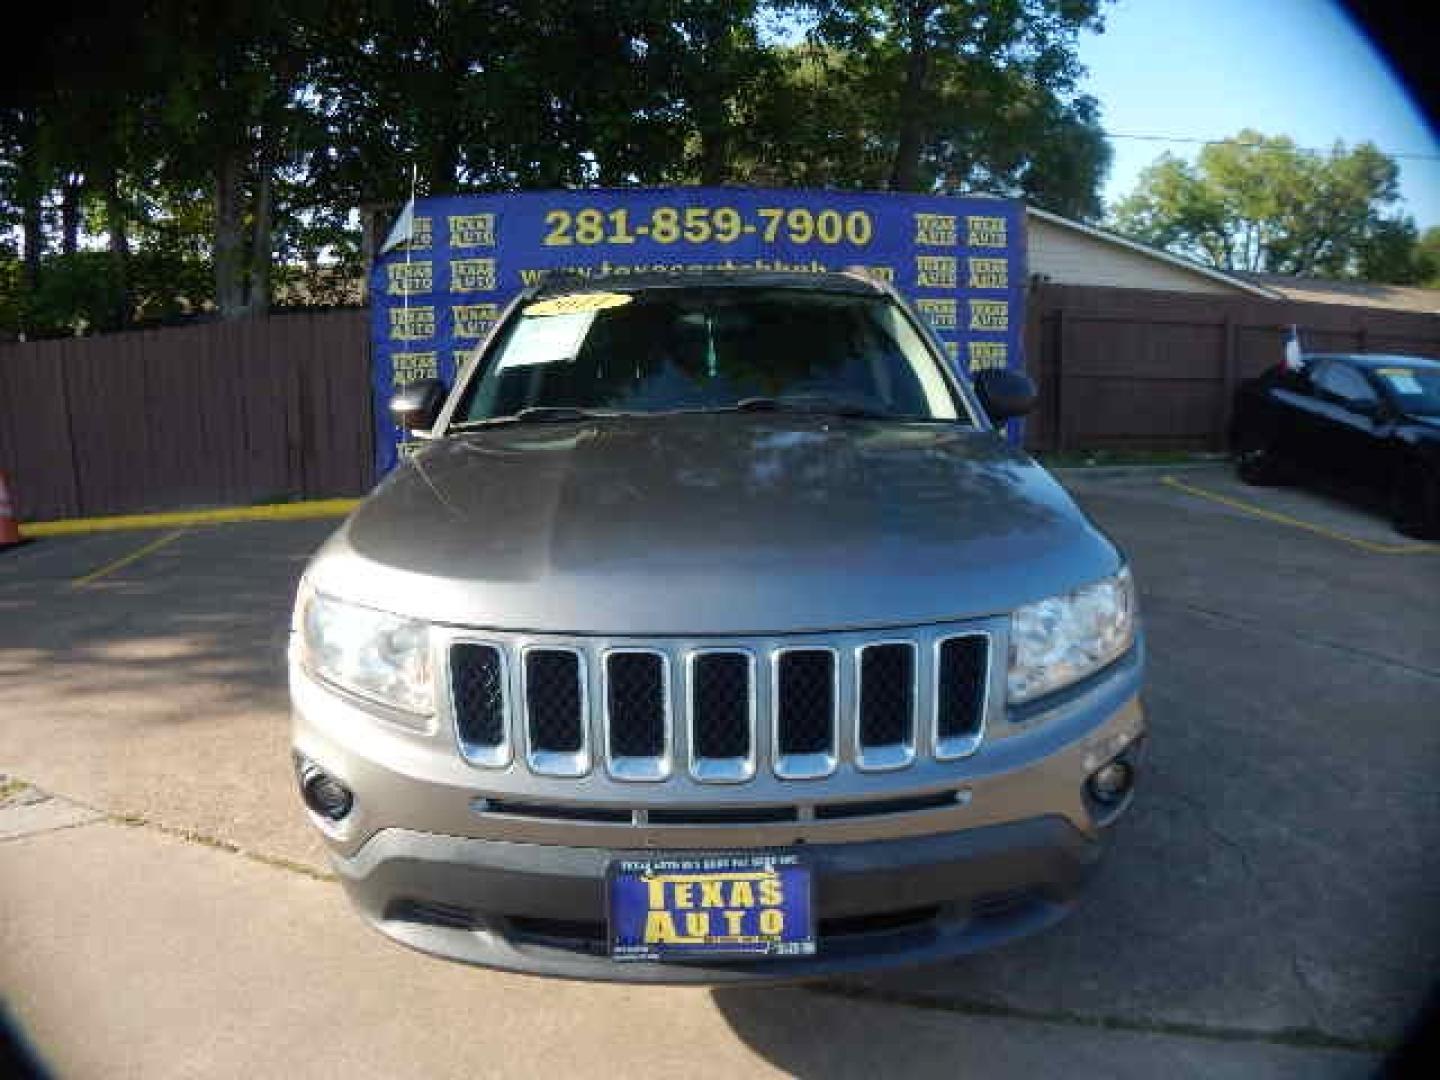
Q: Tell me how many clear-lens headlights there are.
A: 2